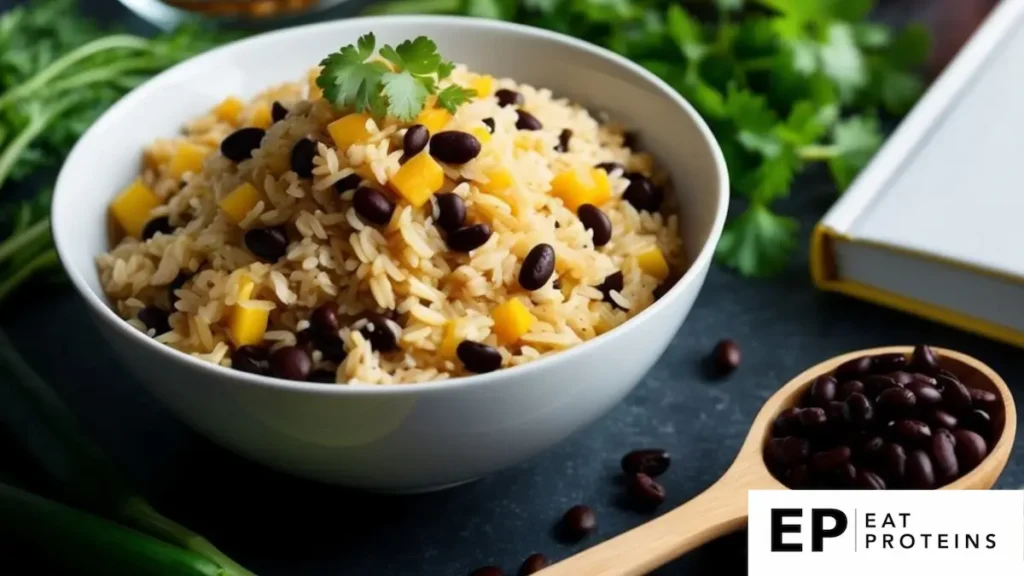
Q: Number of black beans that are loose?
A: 6